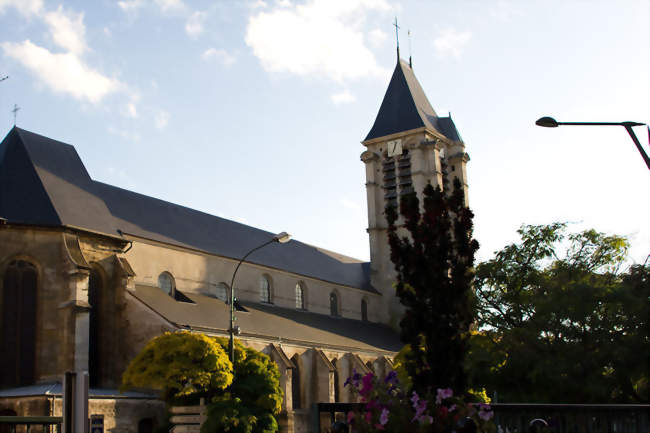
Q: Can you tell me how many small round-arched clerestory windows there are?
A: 6